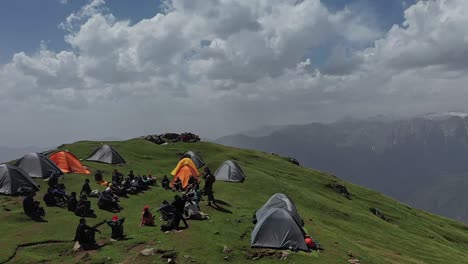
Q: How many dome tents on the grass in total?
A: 10